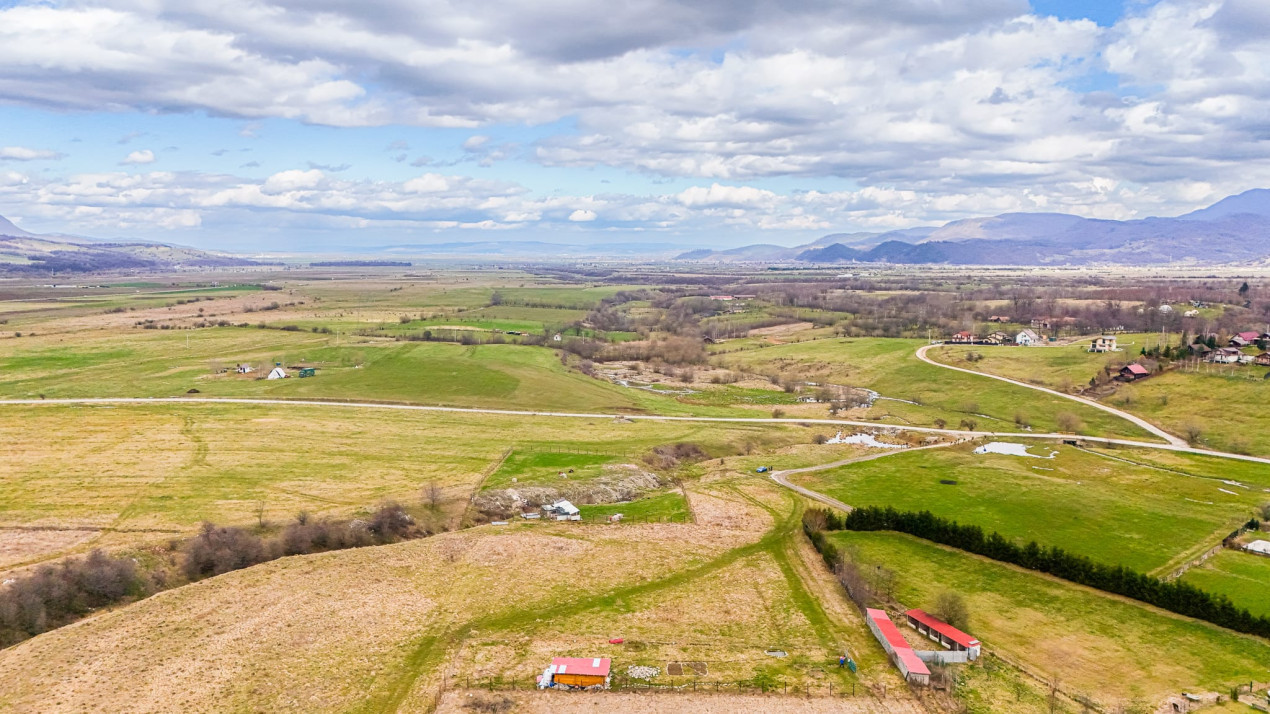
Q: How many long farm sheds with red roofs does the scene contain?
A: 2